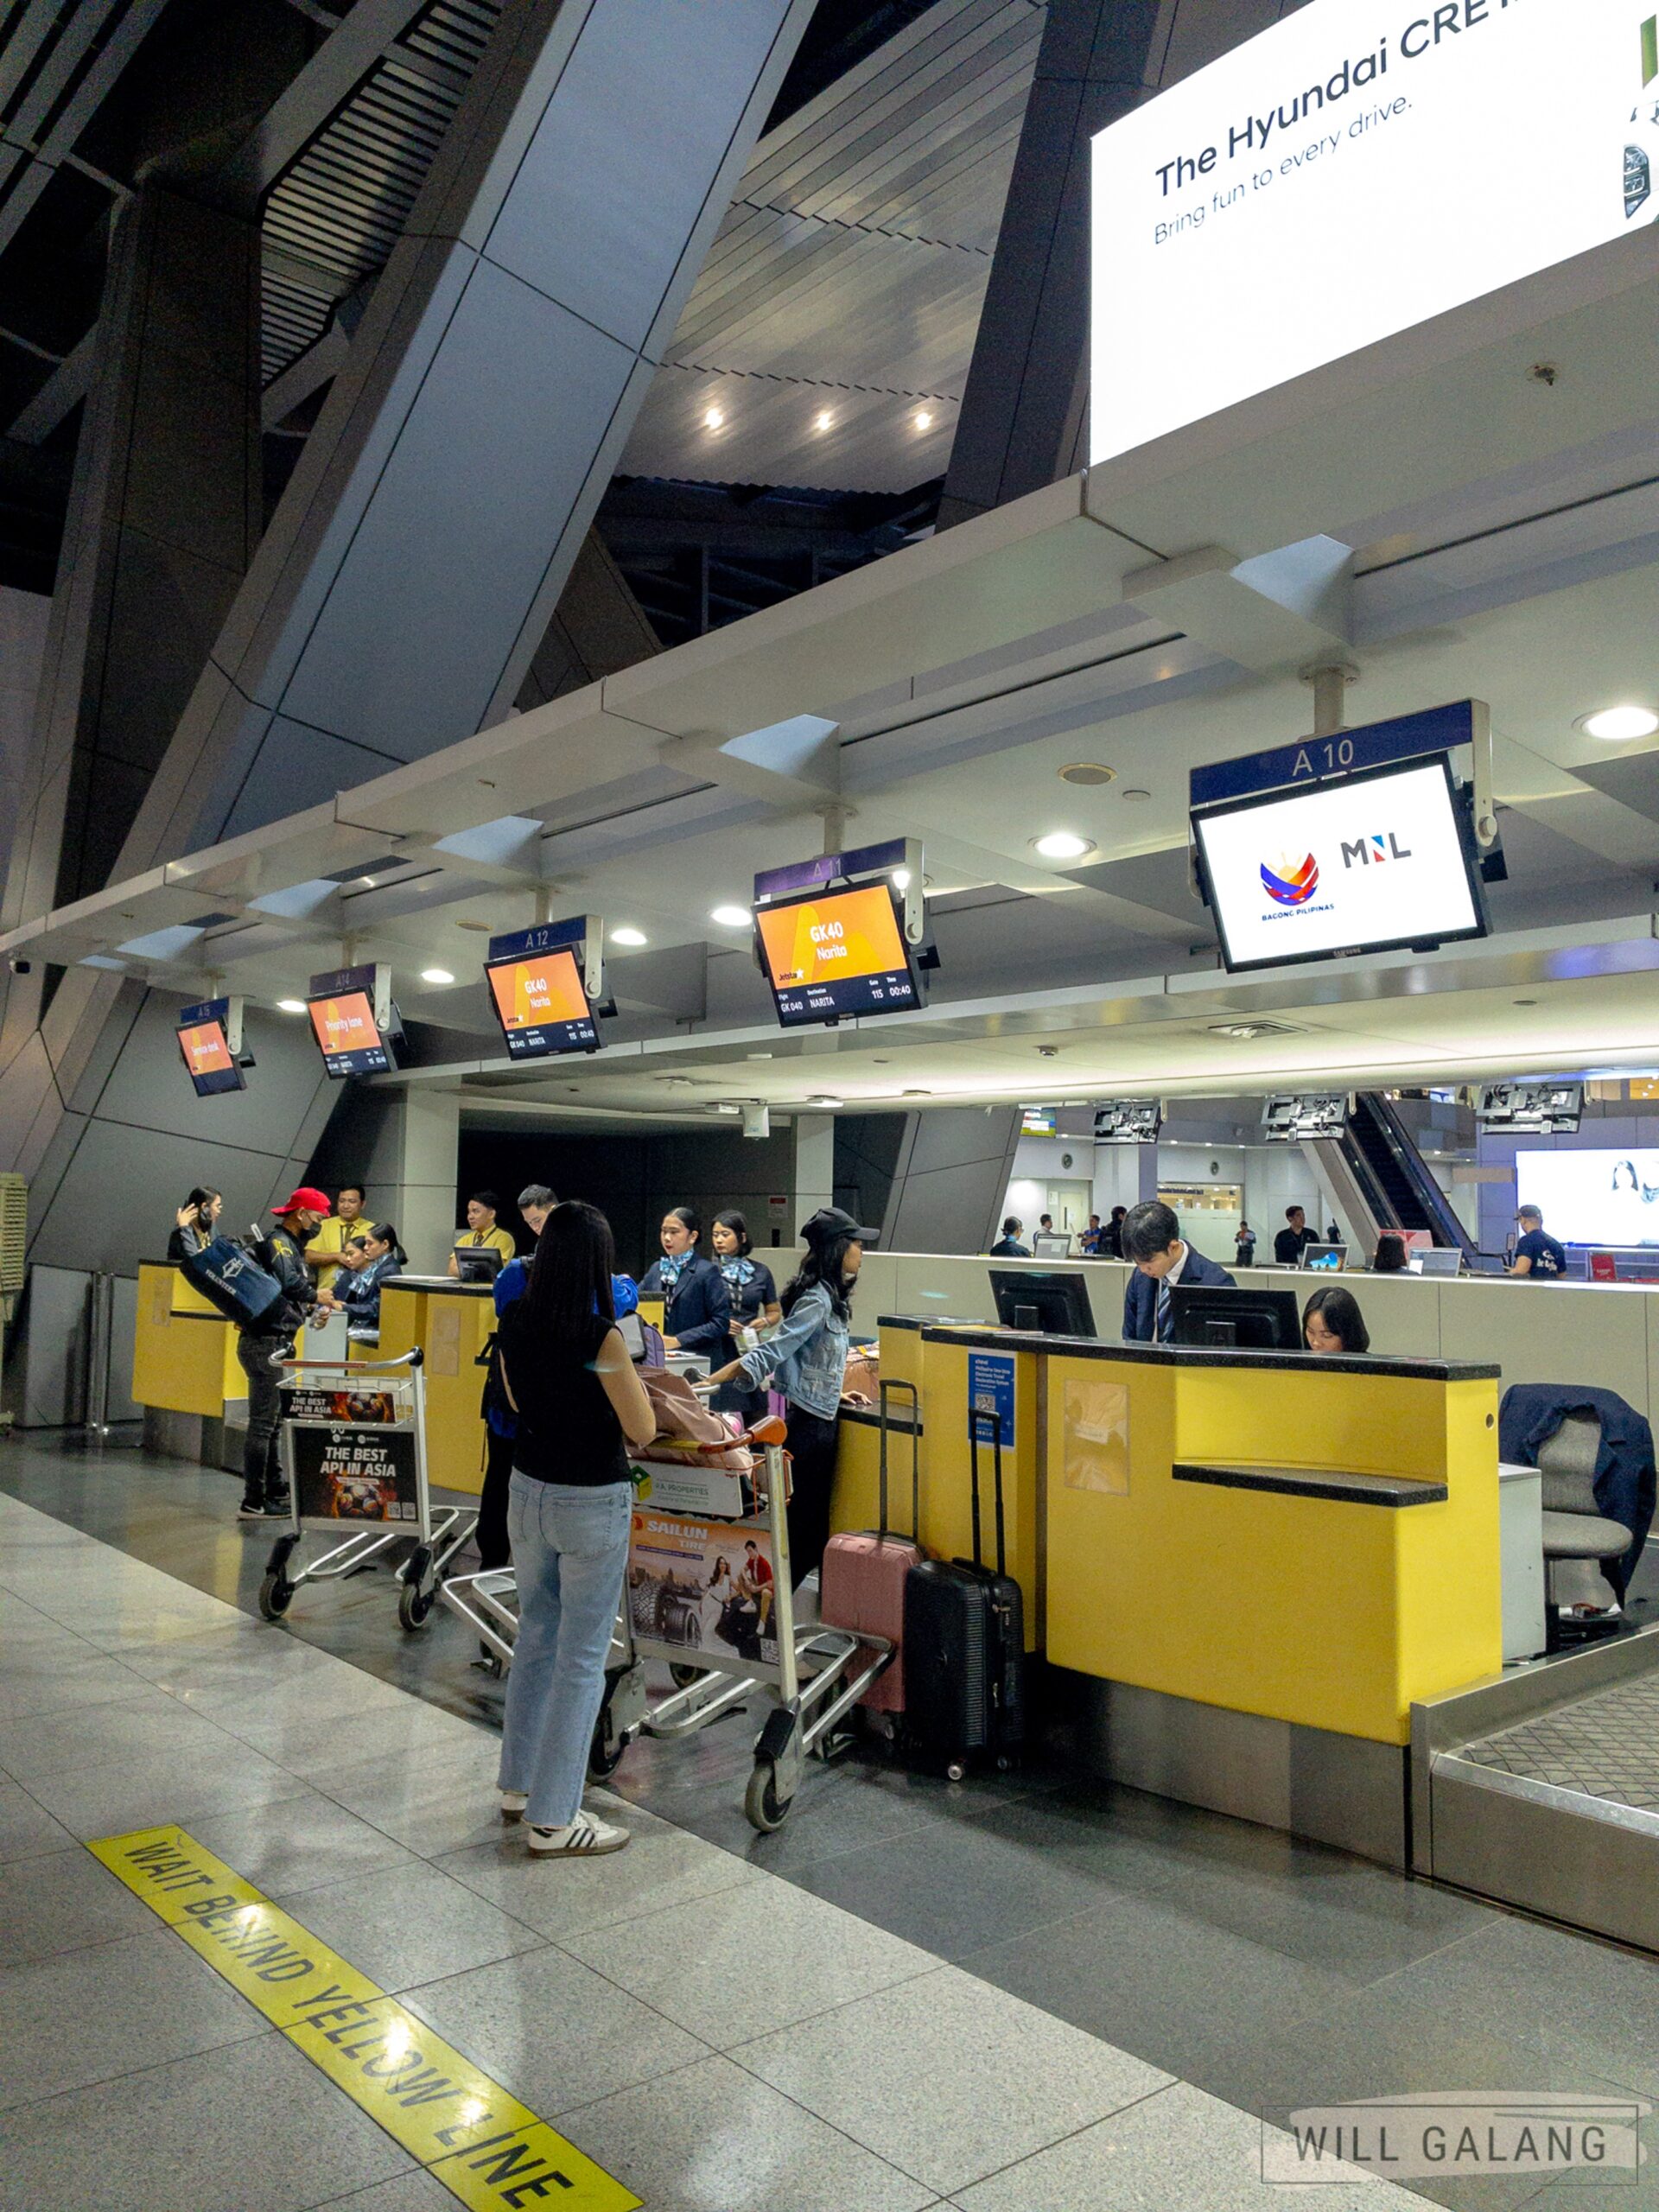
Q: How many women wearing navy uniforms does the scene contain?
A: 4